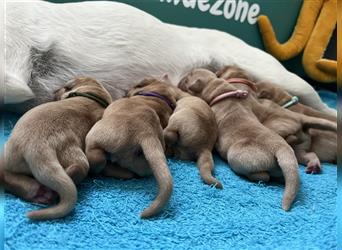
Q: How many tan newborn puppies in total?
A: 6